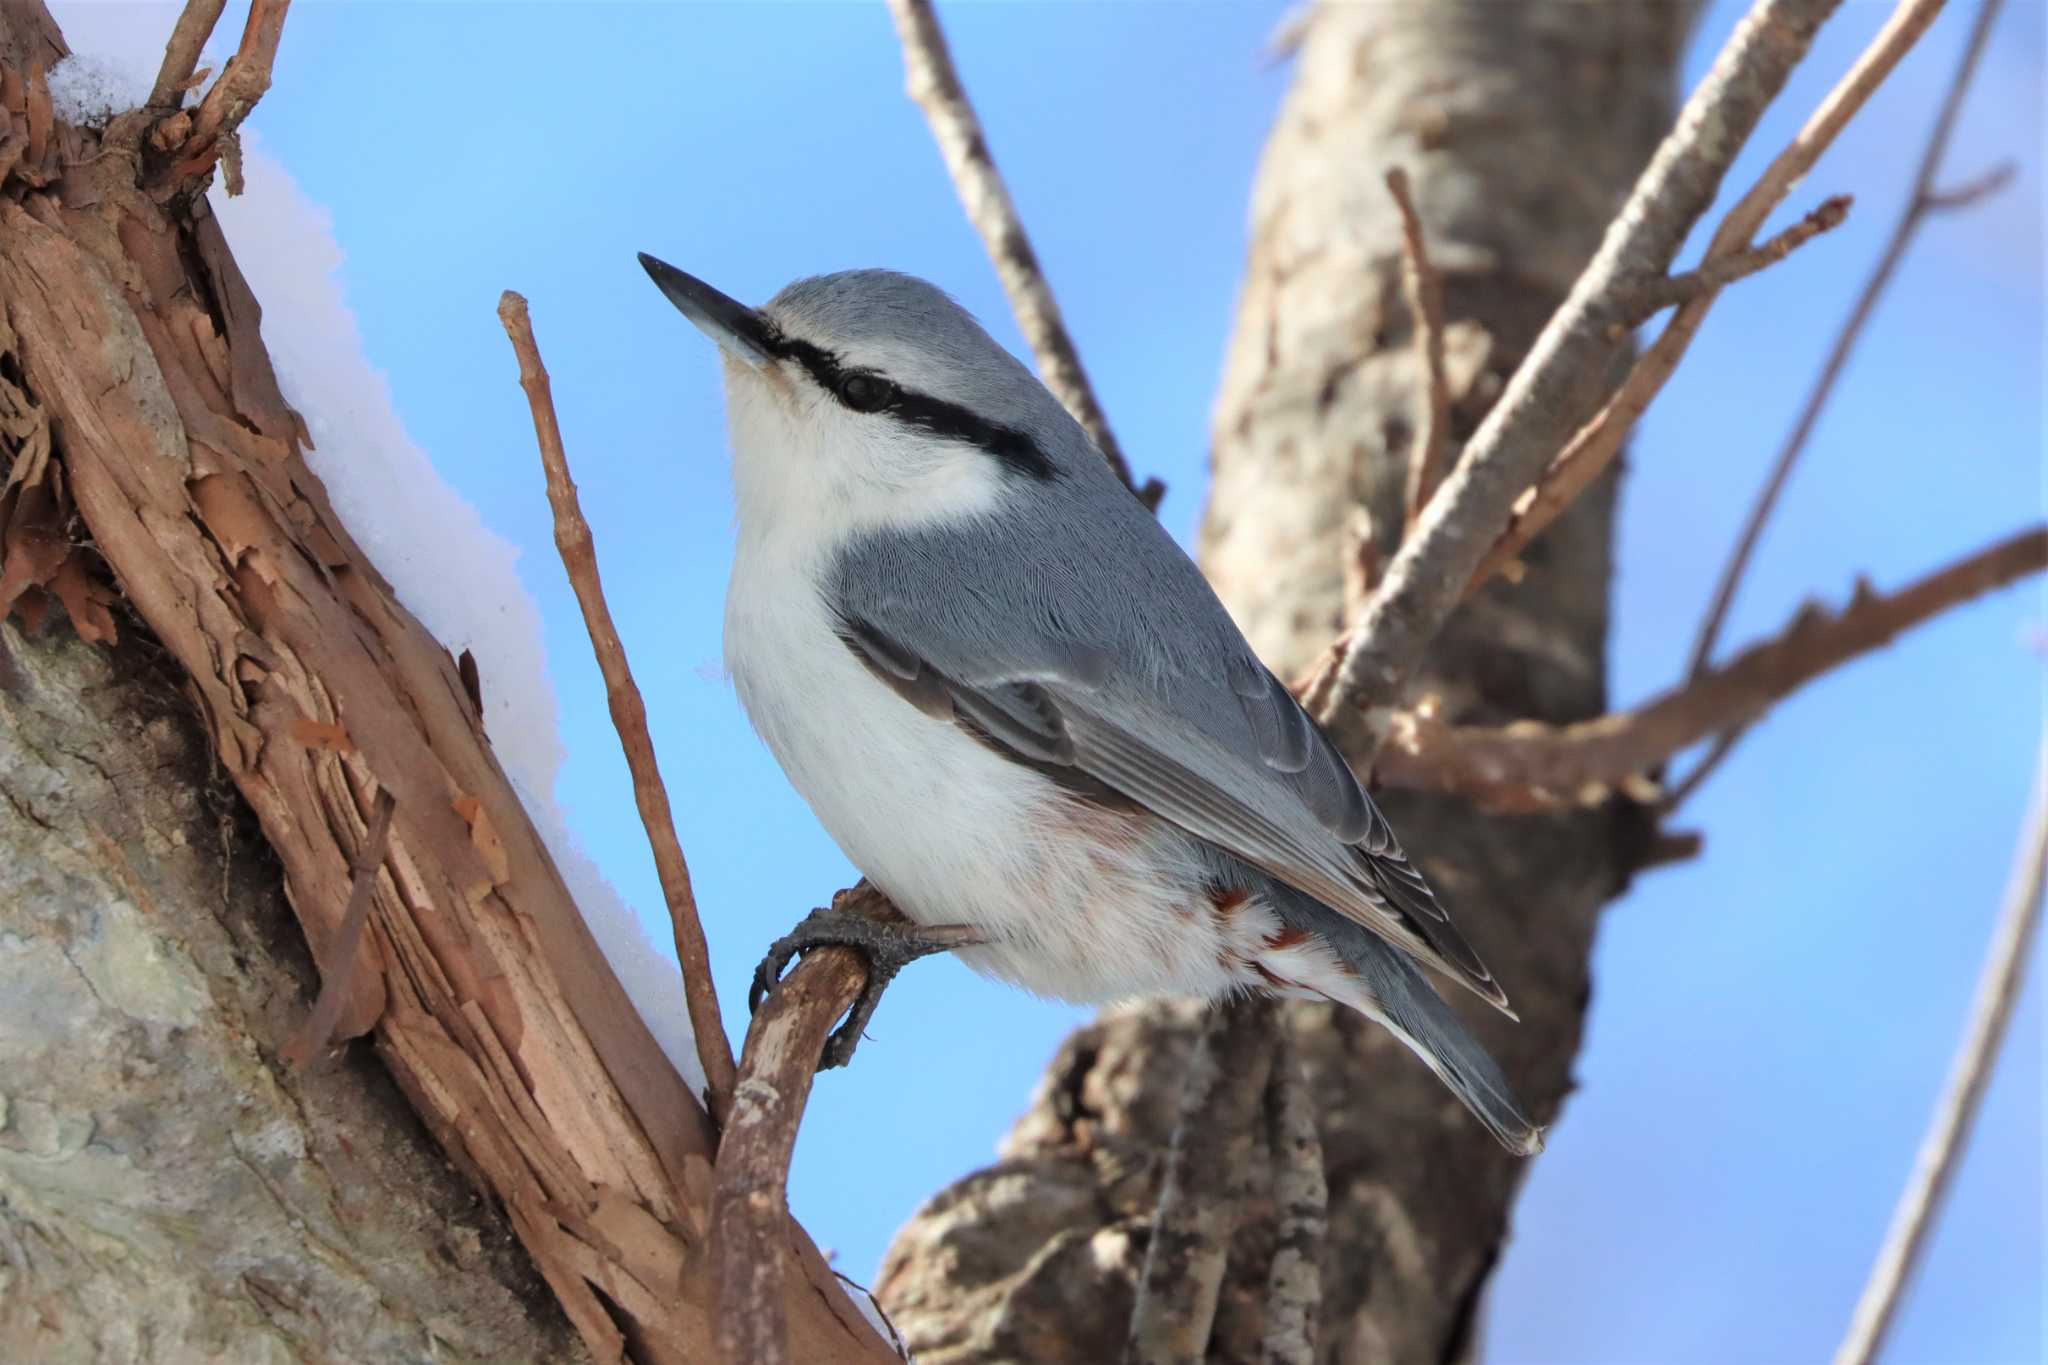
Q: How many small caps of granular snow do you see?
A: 1